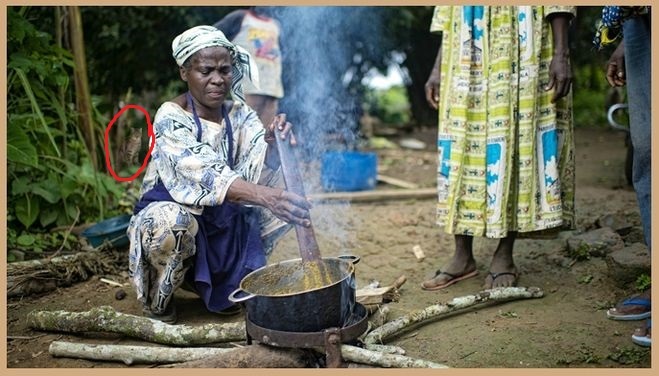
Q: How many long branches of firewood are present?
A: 4